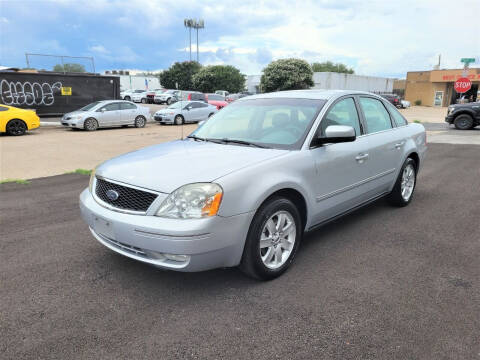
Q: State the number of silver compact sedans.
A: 2